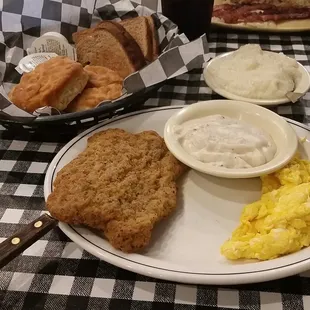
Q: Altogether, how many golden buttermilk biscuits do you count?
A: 2